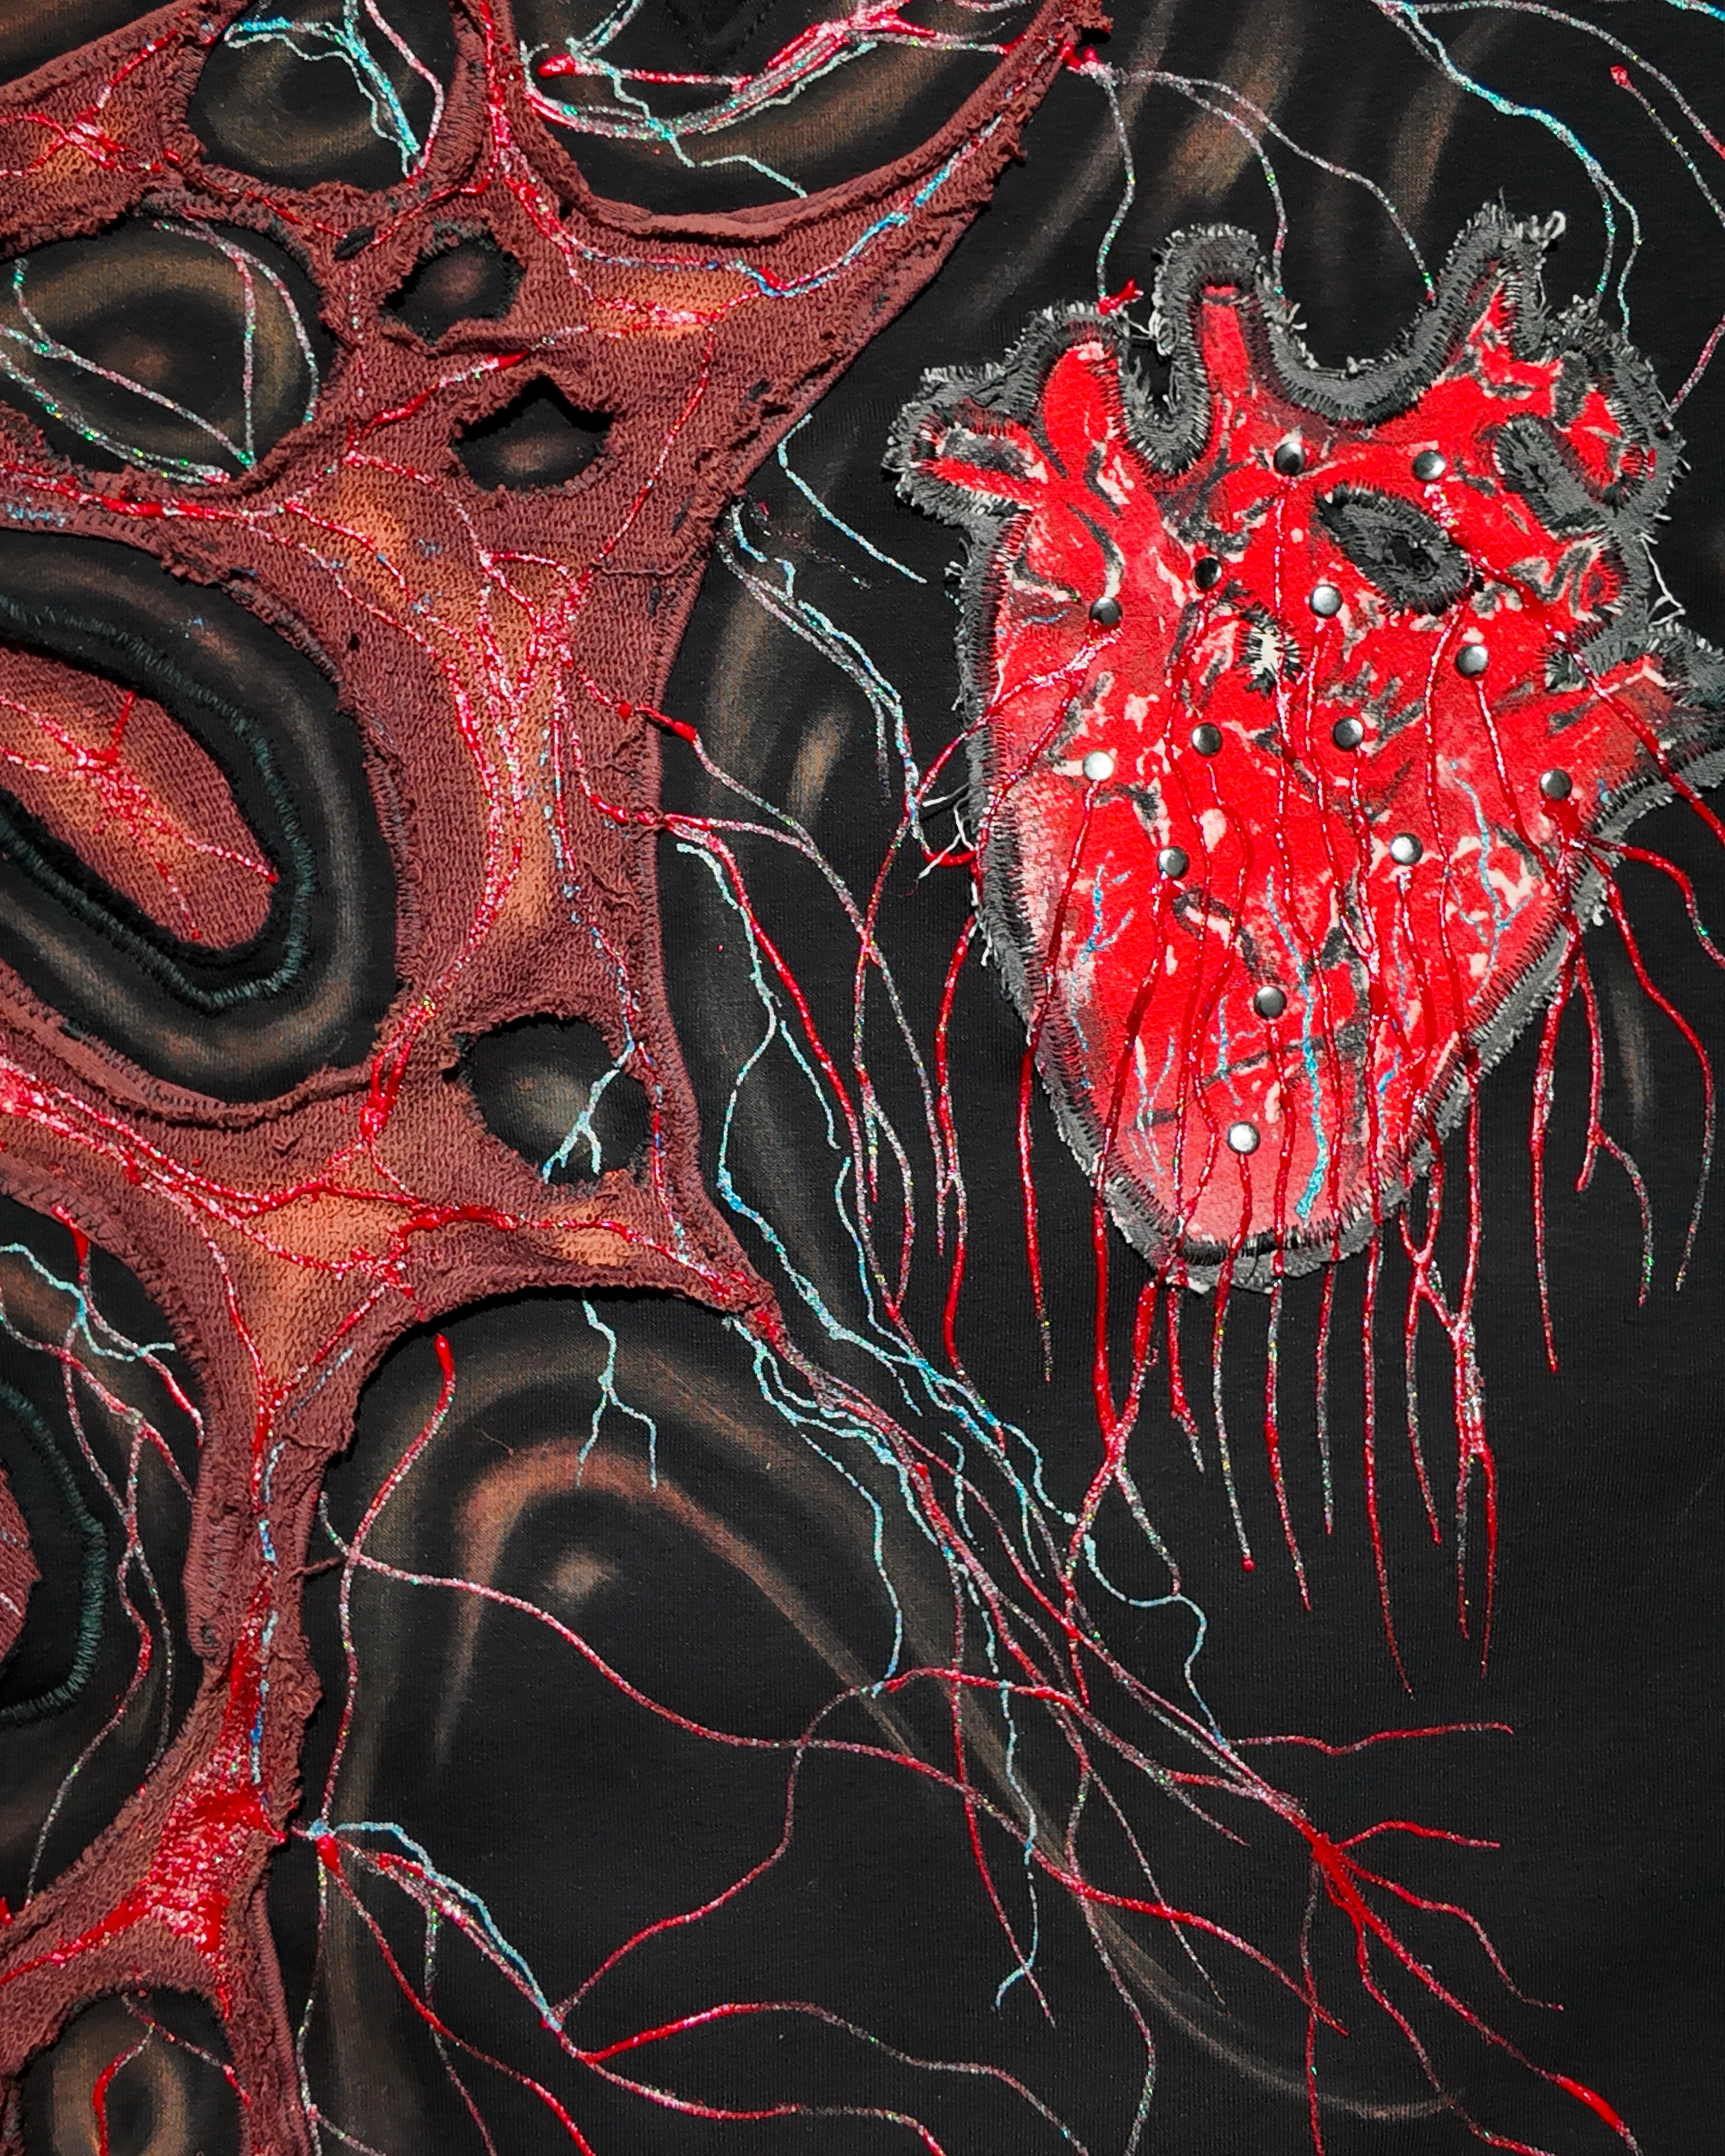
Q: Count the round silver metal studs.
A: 14